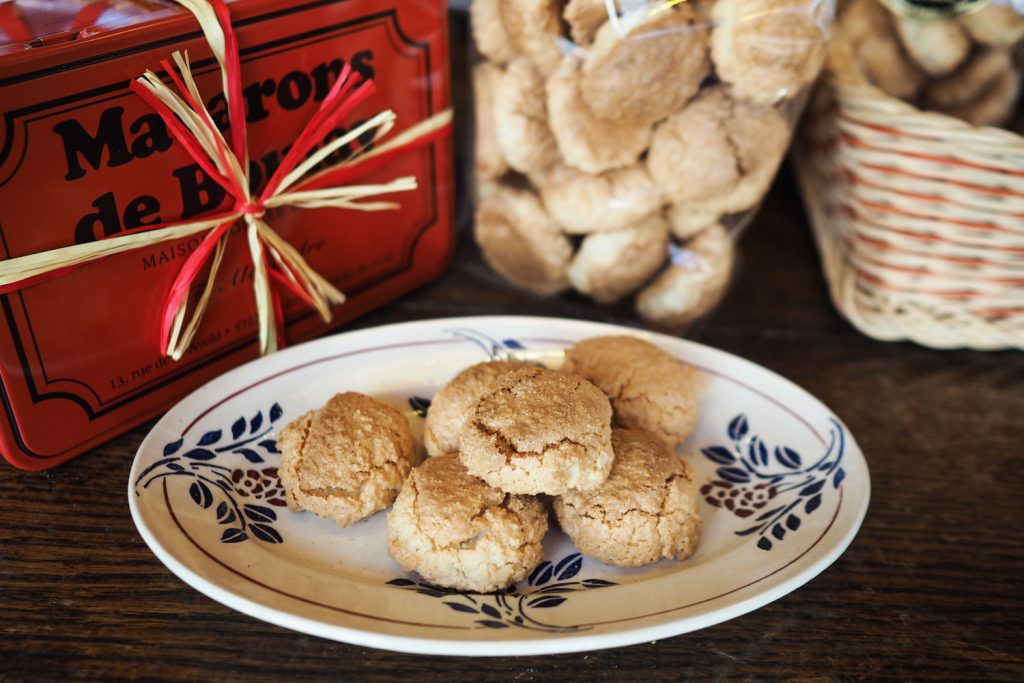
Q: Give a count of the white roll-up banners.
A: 0